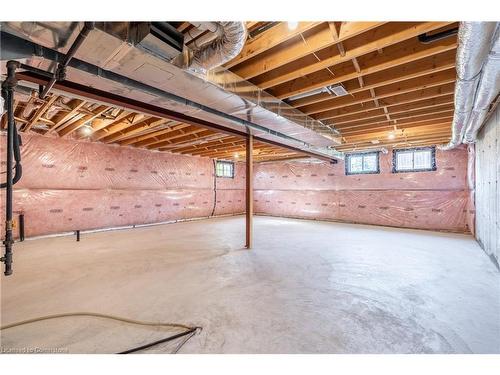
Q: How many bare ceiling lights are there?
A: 4